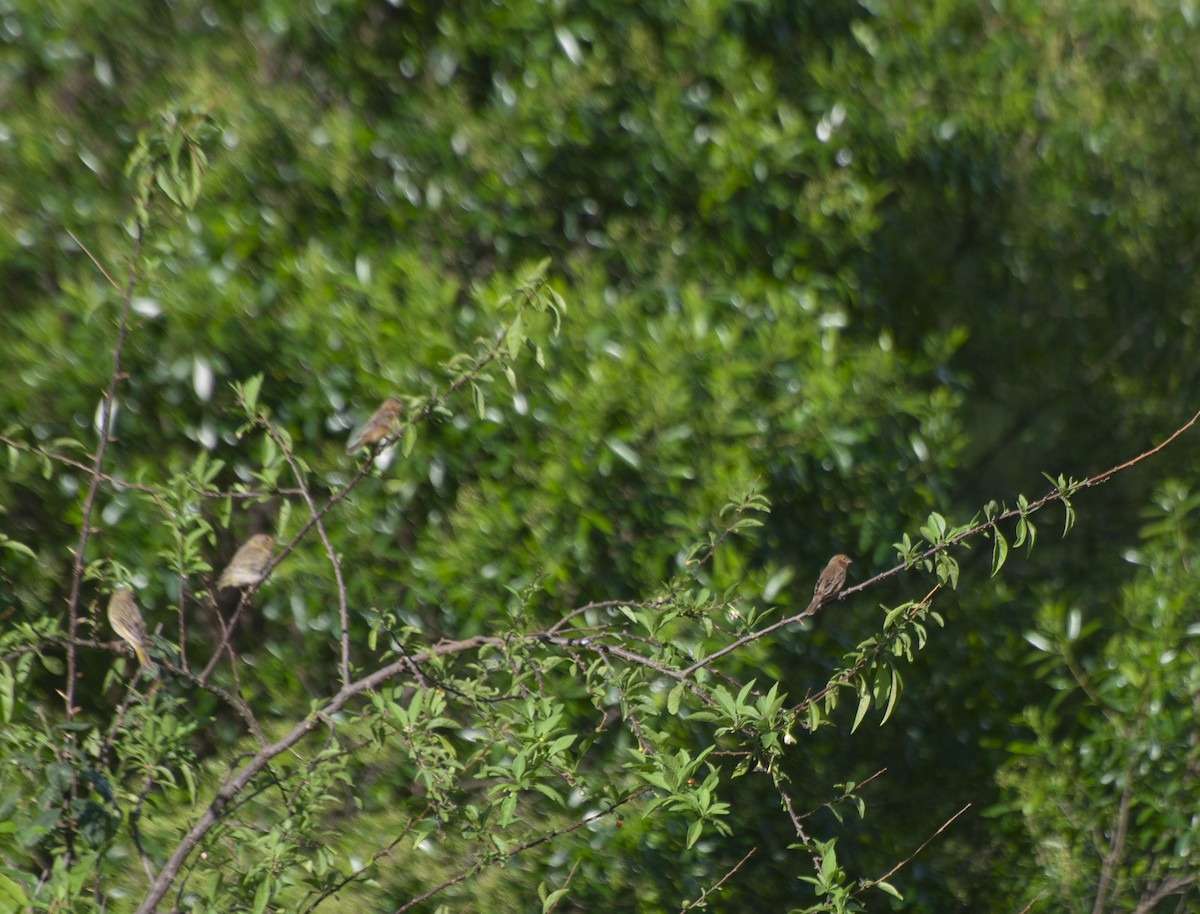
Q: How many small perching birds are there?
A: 4